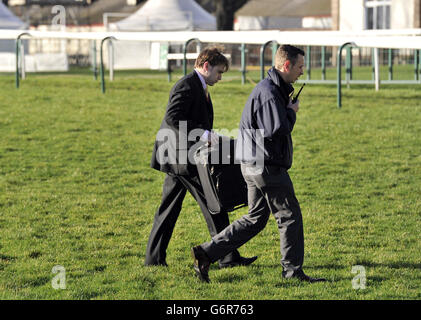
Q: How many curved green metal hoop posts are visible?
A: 5